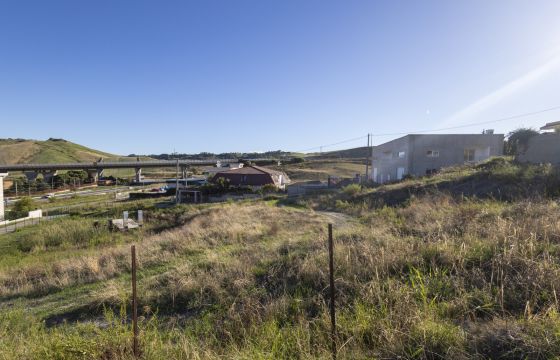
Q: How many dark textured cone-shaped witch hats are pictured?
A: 0